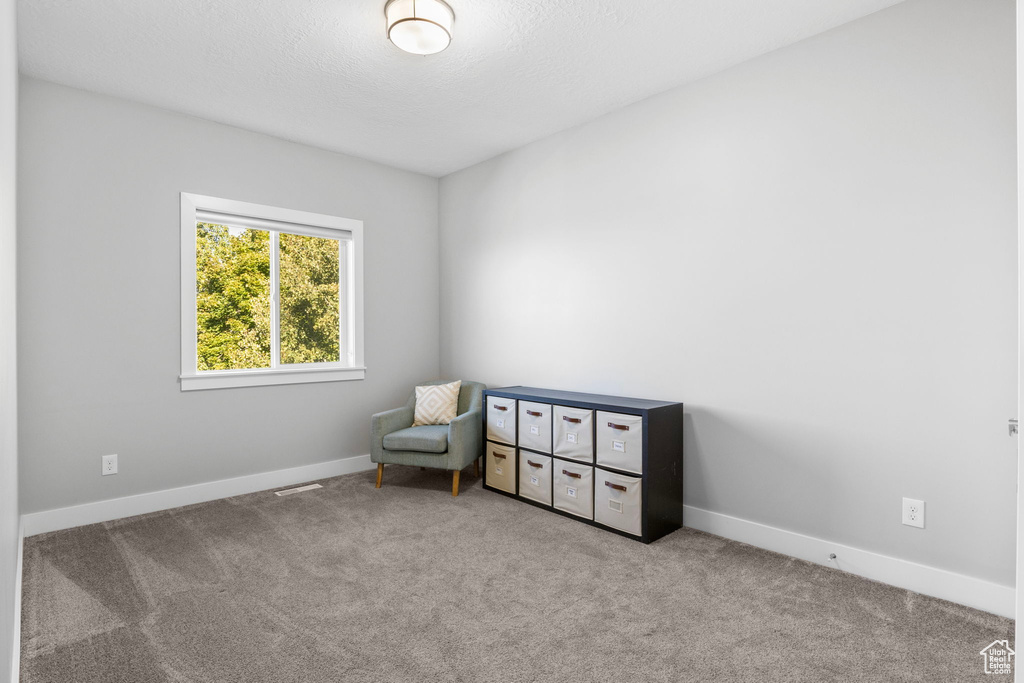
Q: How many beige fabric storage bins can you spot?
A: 8